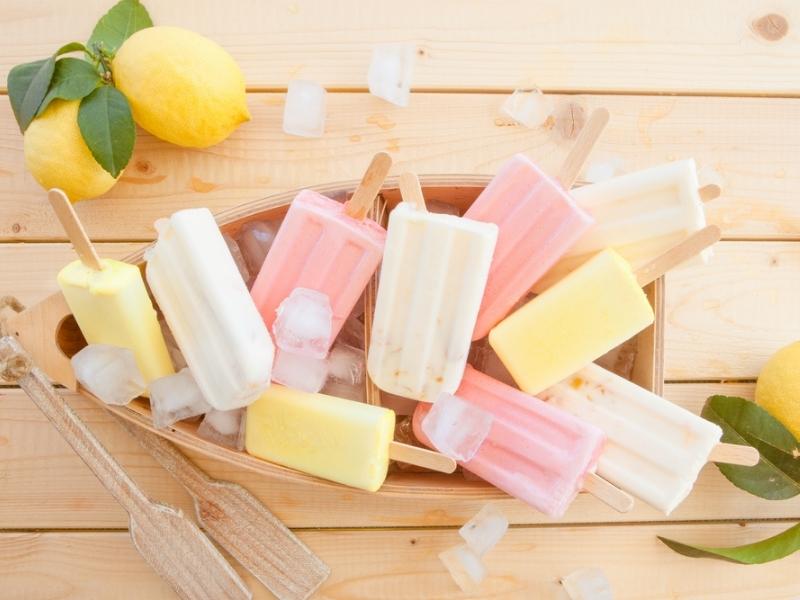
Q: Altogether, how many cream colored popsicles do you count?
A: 4